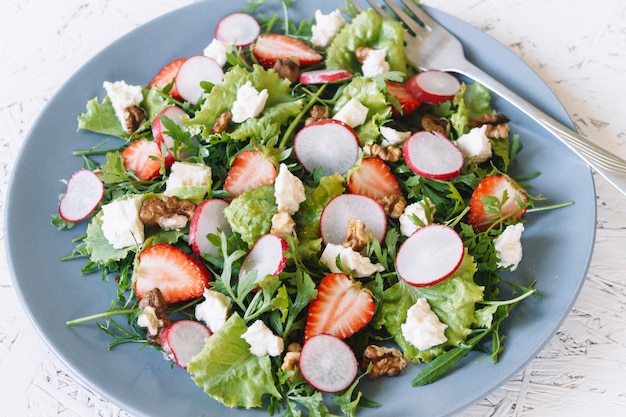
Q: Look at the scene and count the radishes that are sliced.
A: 14